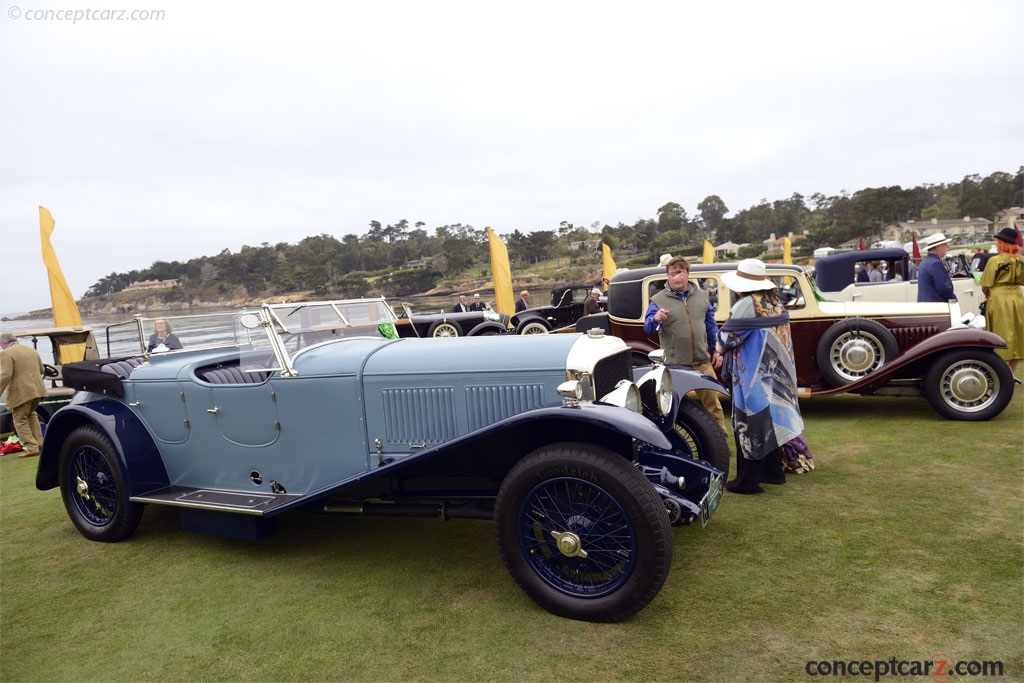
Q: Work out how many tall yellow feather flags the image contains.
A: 5